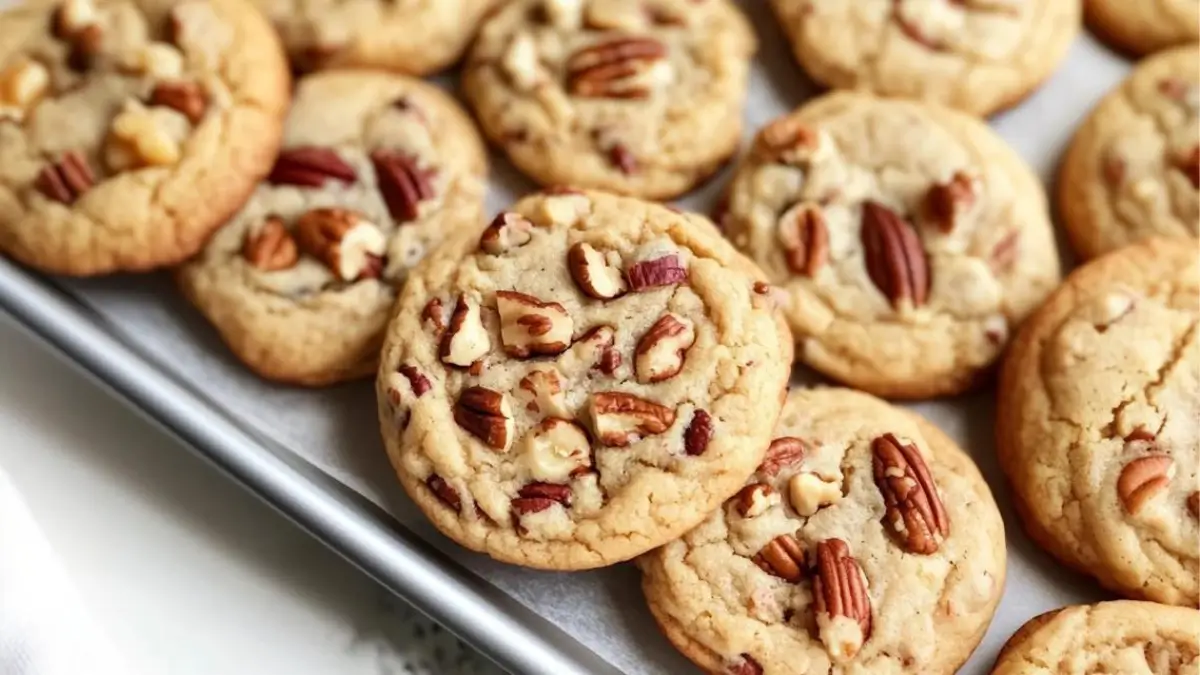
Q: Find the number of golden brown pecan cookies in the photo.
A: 12